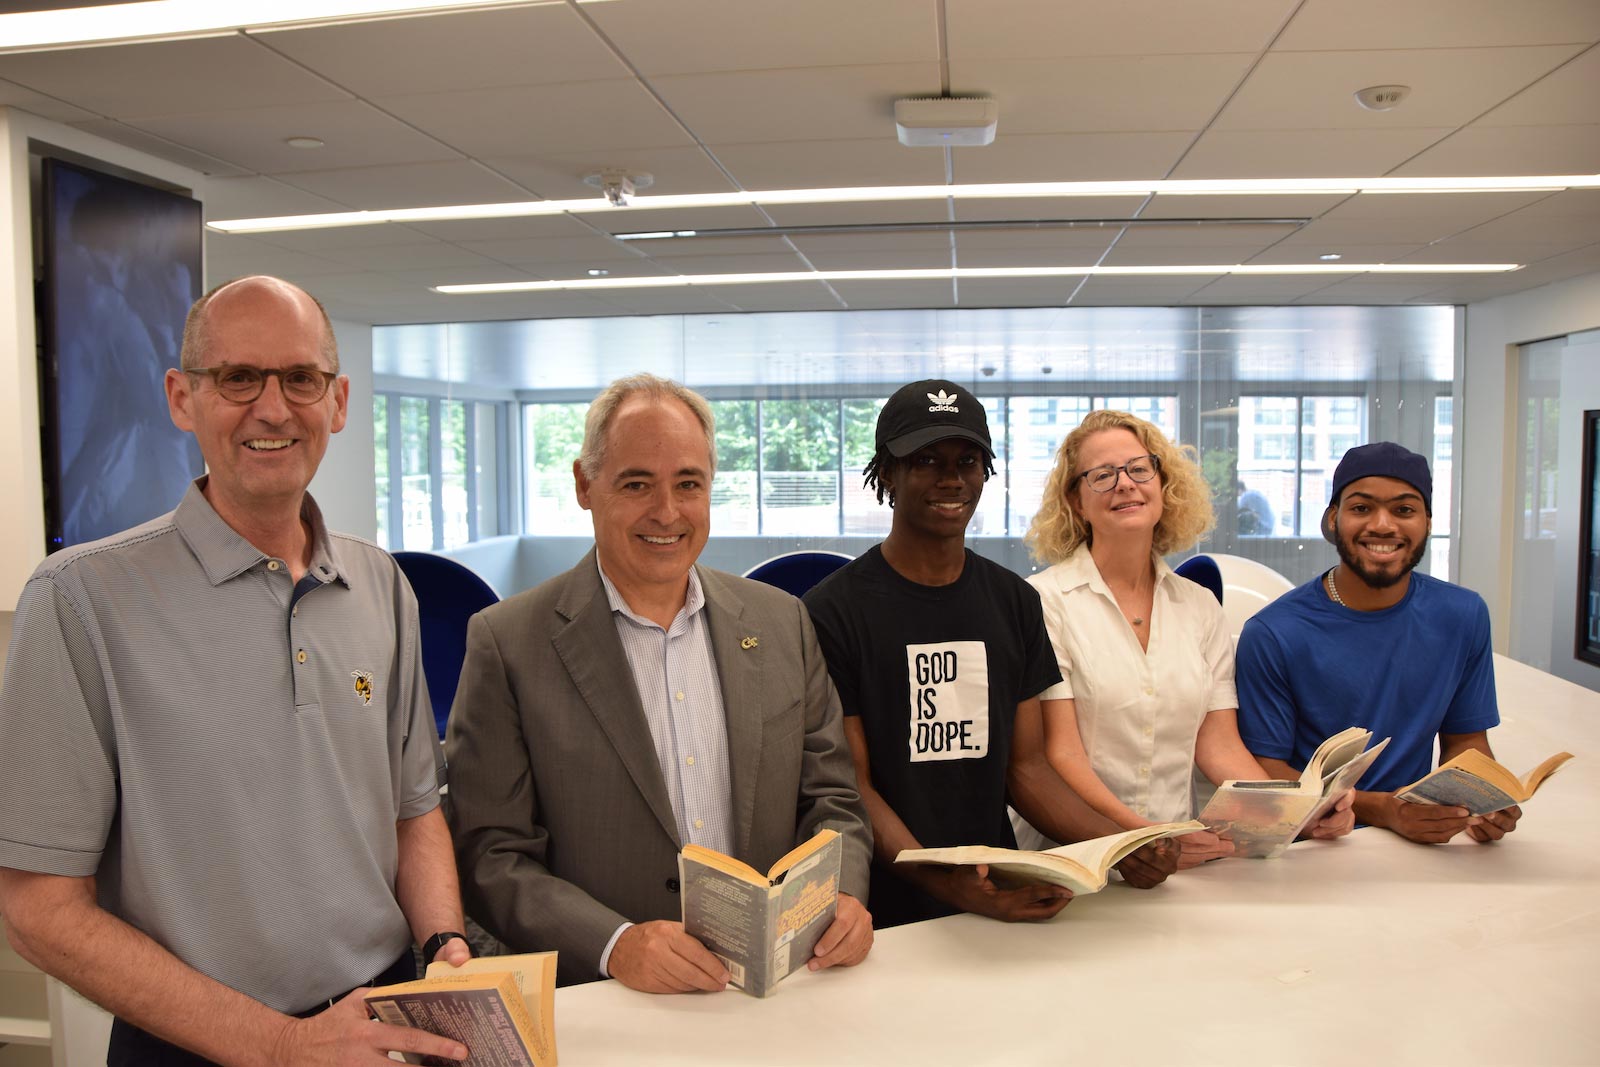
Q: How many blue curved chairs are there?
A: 3